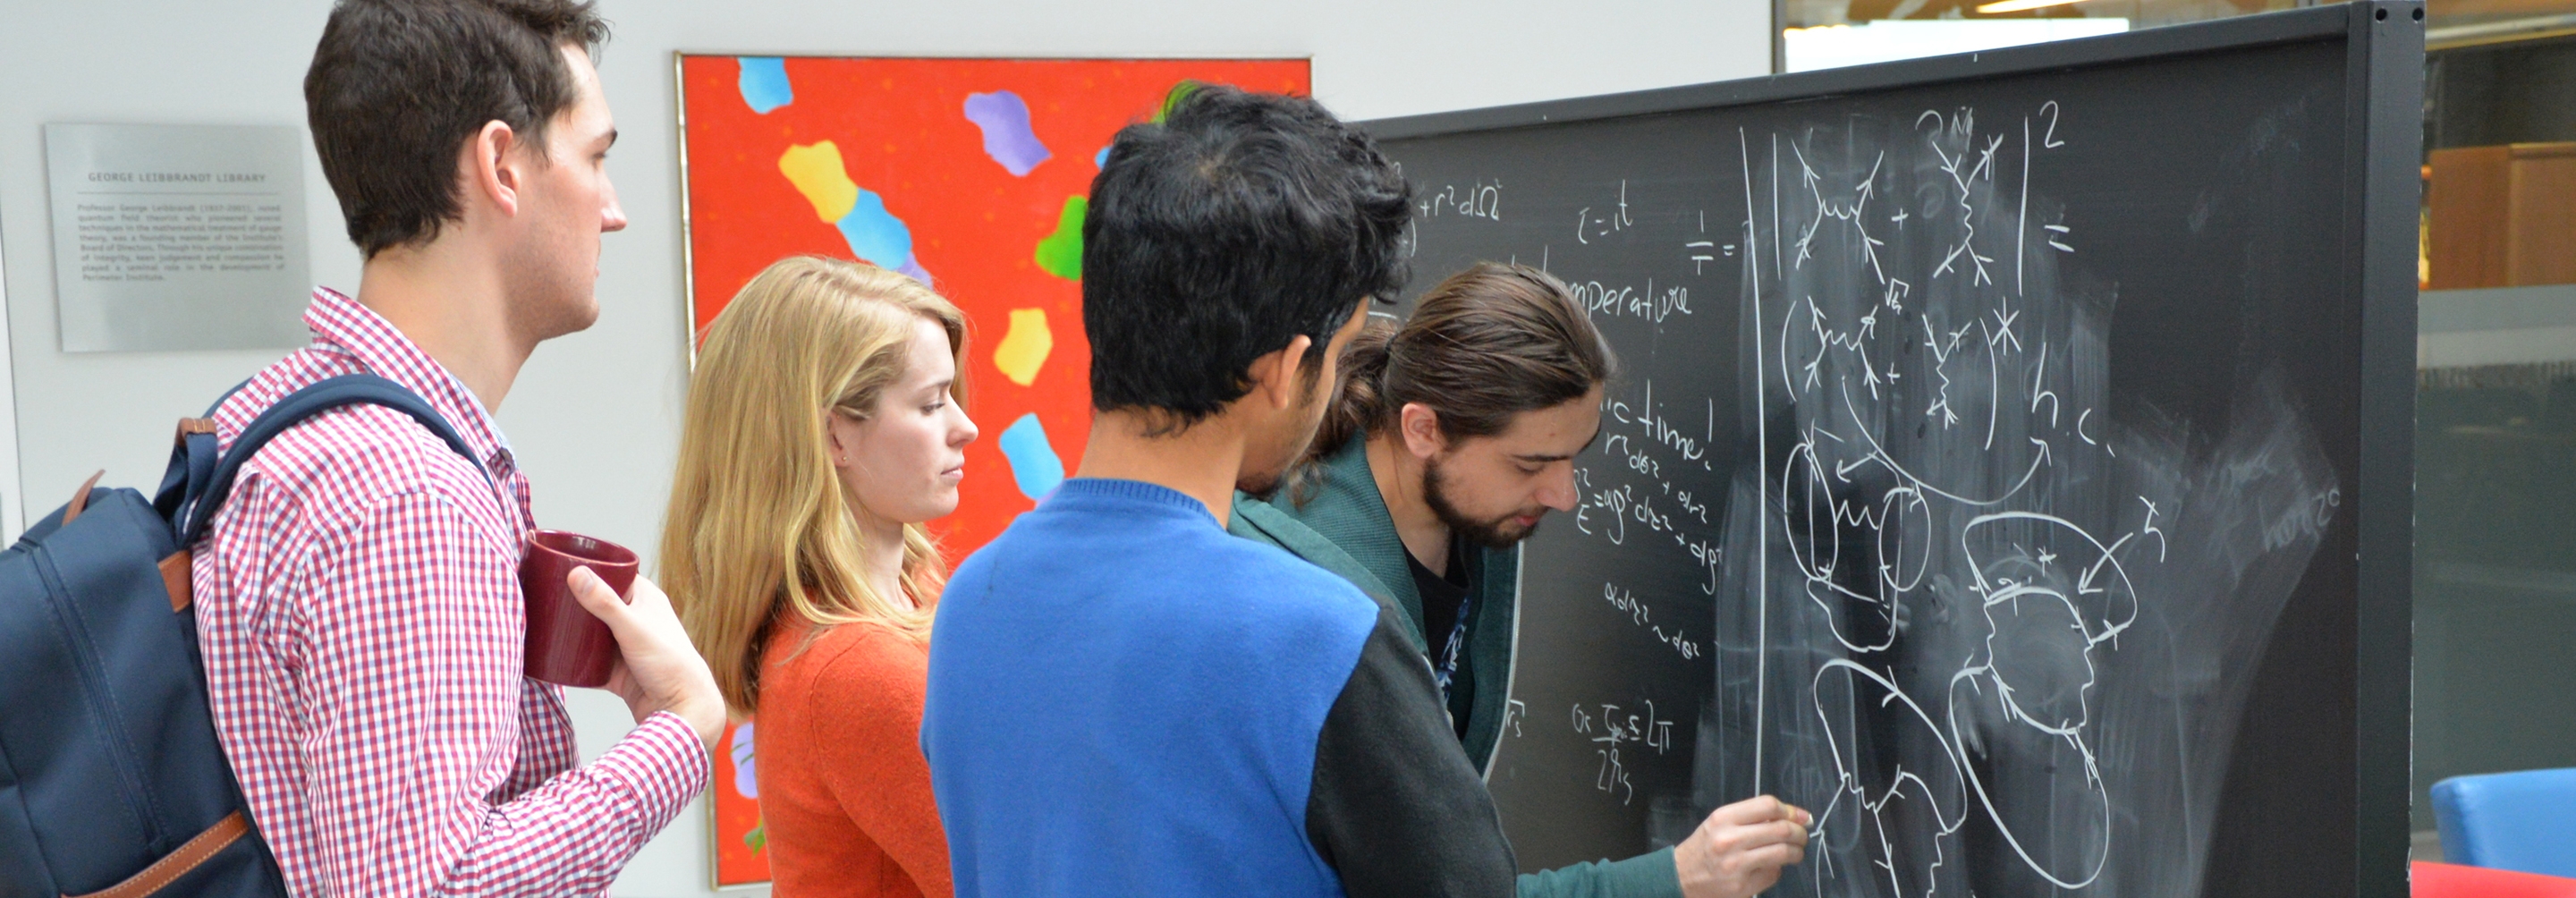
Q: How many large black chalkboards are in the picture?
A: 1